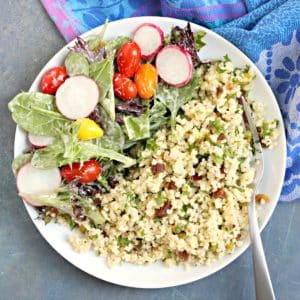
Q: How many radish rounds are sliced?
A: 5